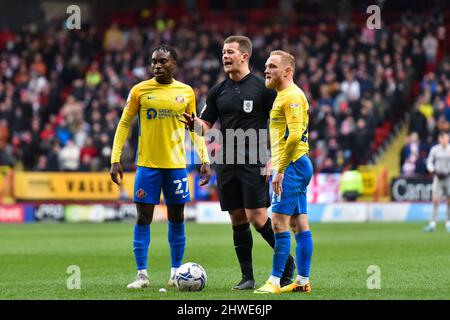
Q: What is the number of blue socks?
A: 4